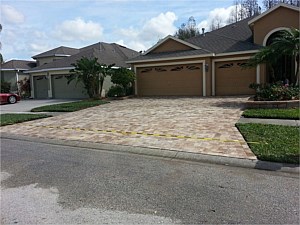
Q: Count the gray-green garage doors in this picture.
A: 2